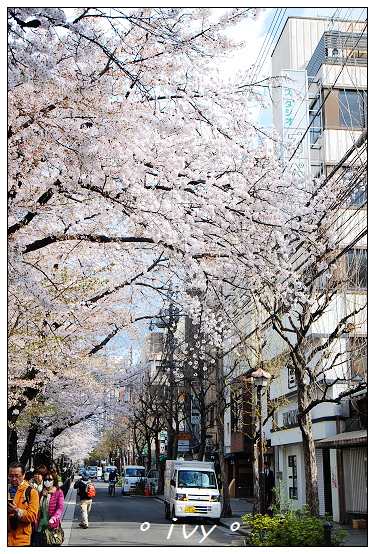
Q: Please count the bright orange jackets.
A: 1